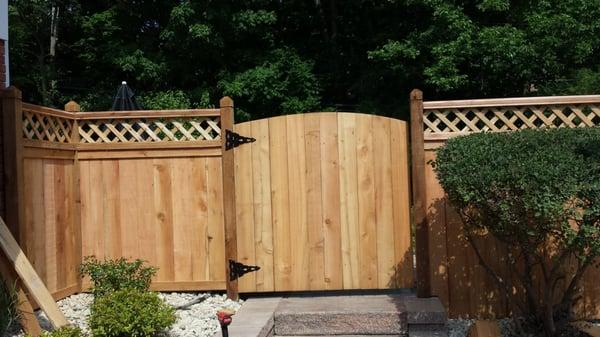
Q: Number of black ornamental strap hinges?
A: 2